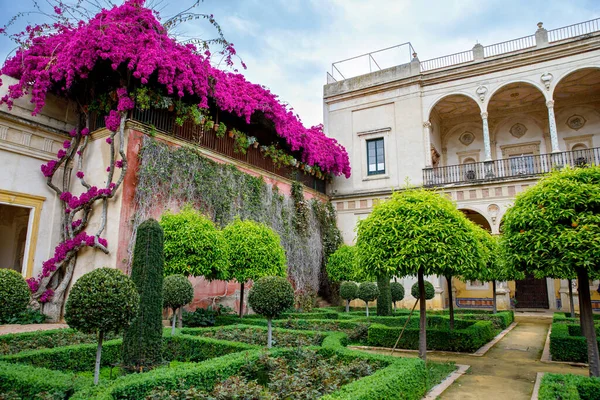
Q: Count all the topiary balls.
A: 8